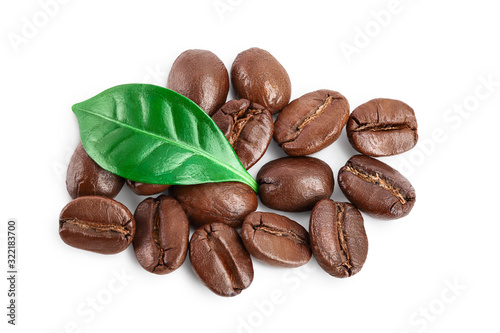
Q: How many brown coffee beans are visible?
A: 15